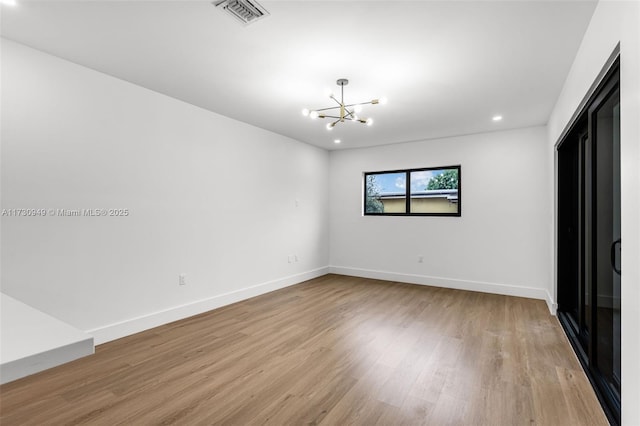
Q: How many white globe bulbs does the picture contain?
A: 8